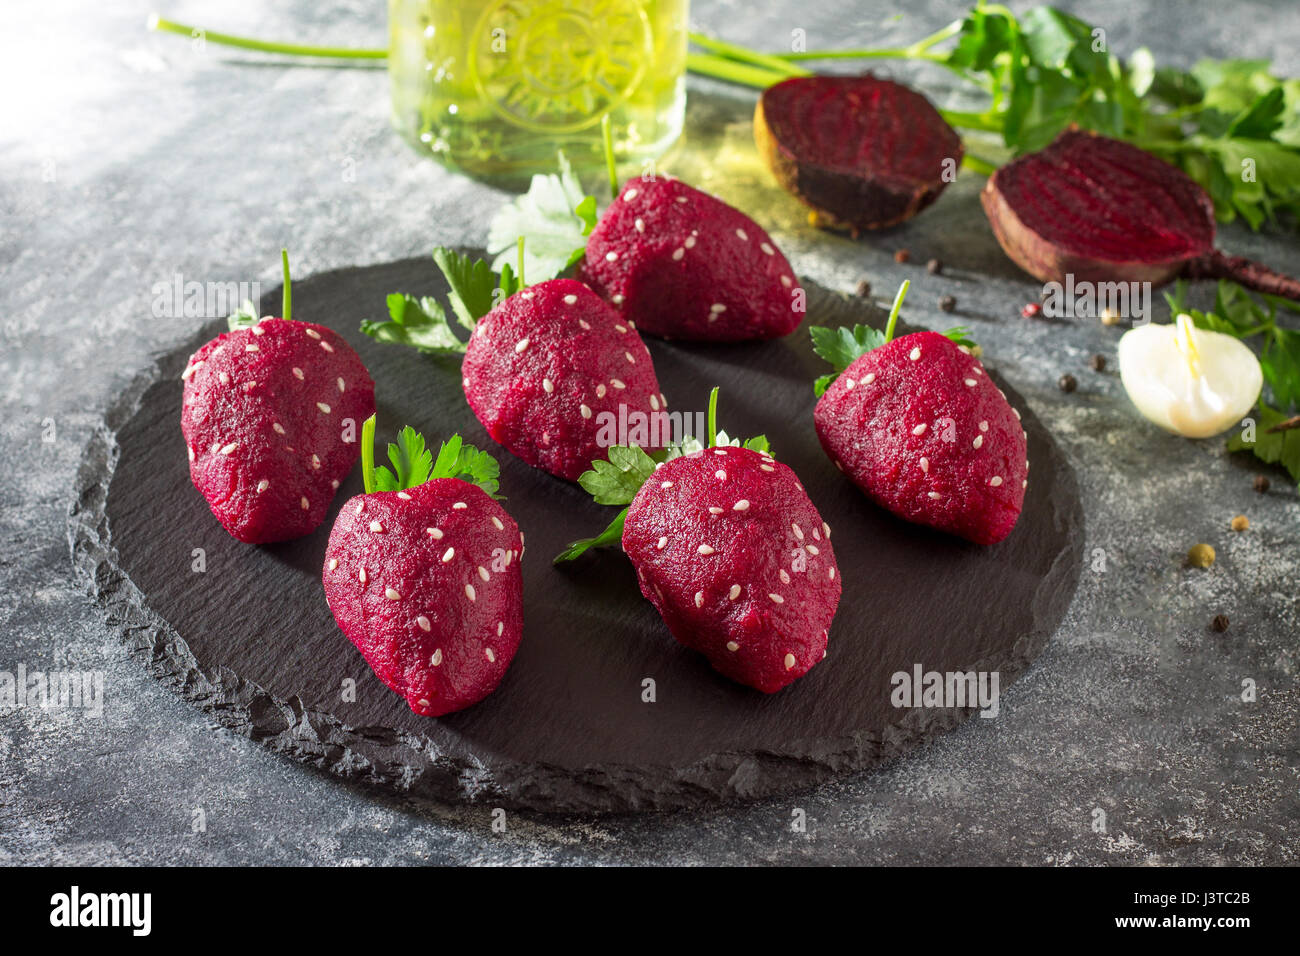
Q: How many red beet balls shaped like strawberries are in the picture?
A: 6